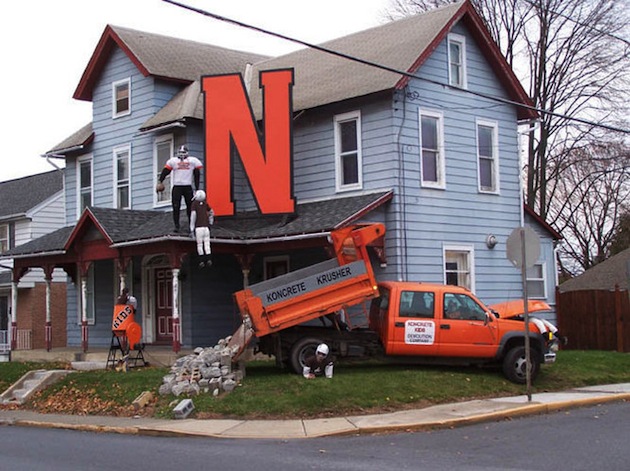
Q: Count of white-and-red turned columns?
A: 6